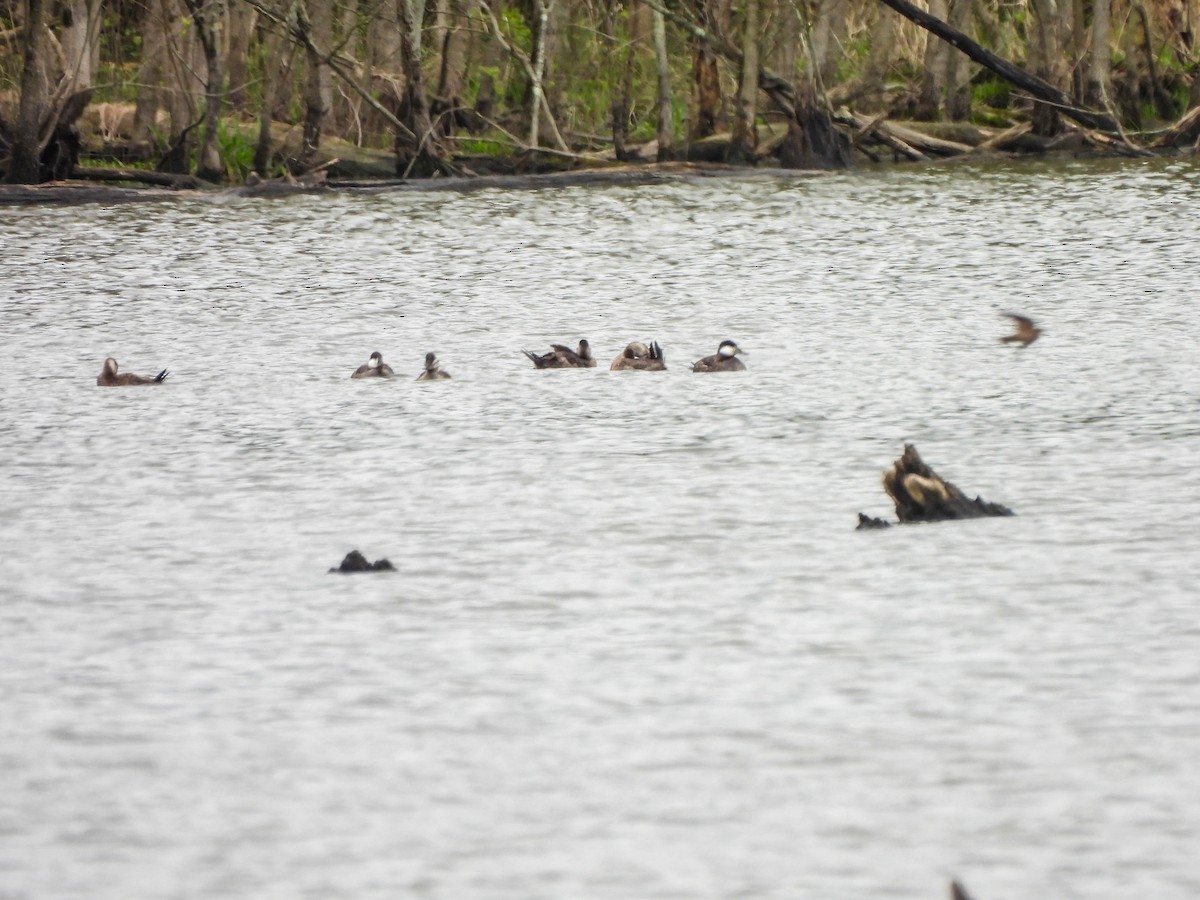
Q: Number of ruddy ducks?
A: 6